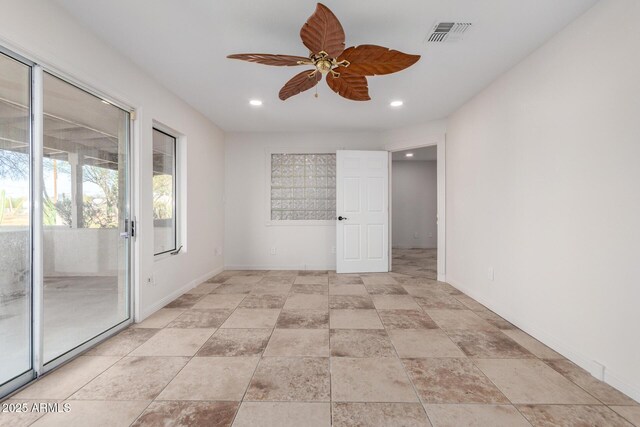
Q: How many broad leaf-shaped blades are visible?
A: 5